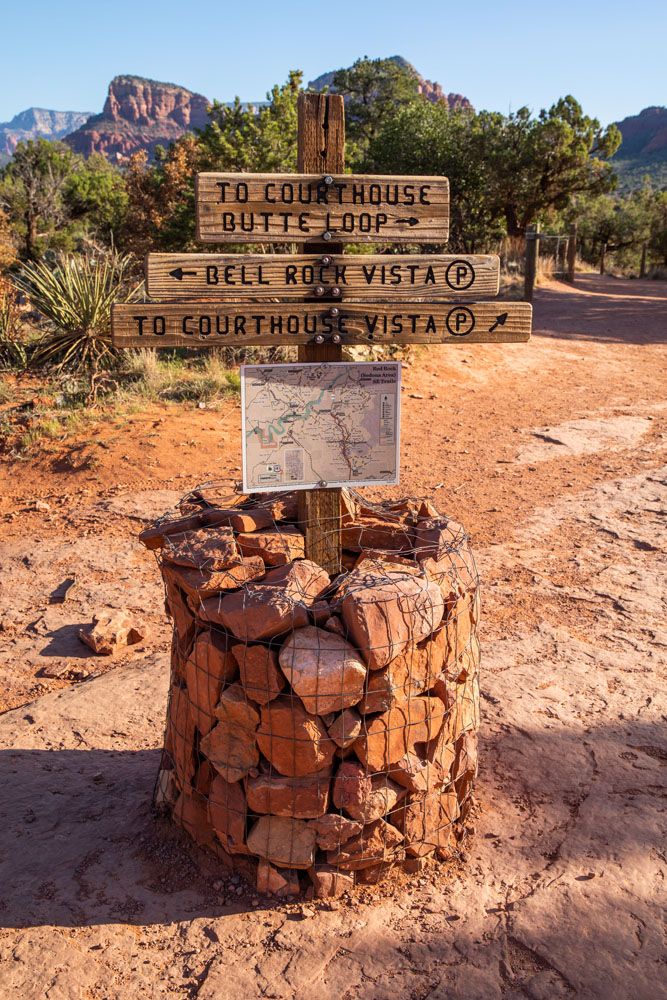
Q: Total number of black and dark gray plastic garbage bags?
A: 0